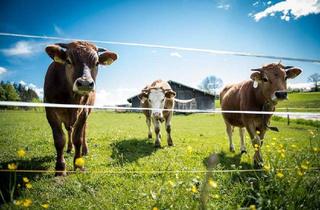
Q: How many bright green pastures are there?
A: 1